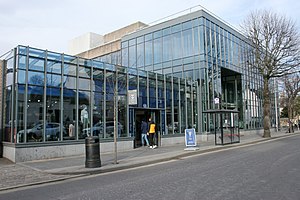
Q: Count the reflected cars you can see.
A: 2